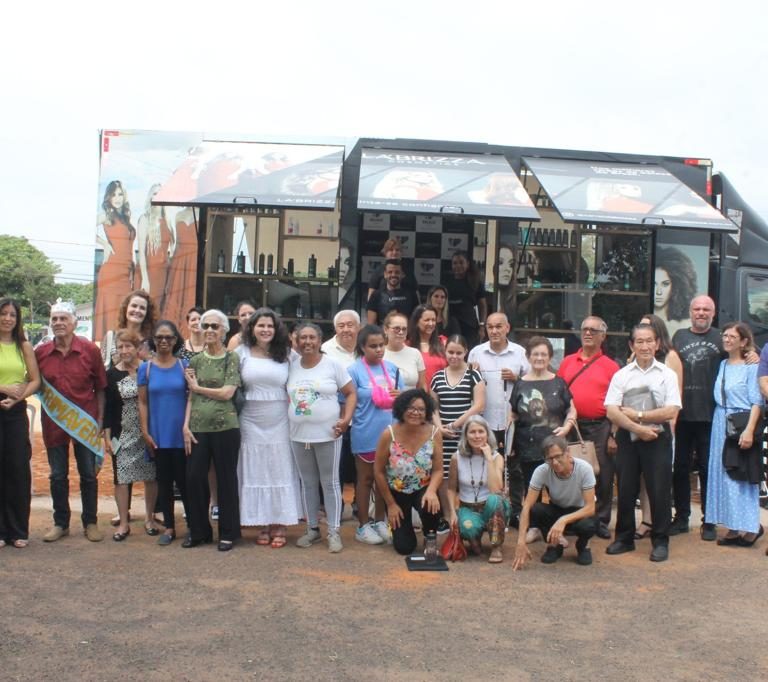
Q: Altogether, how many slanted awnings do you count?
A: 3